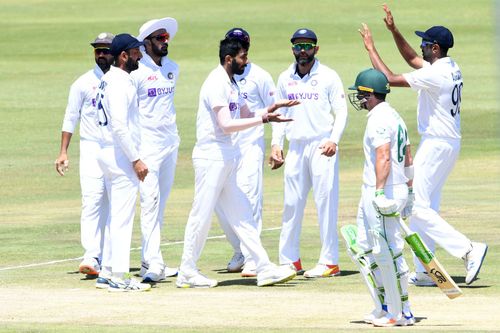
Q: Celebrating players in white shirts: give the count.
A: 7